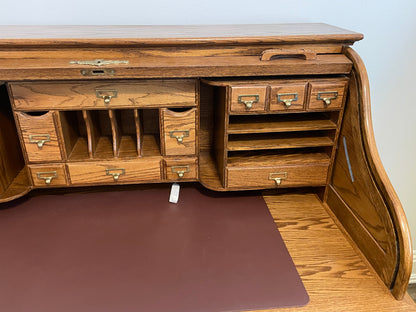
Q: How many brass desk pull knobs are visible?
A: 10